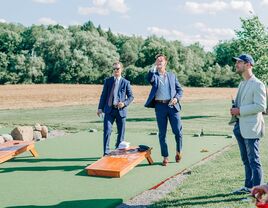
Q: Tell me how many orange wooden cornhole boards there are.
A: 2